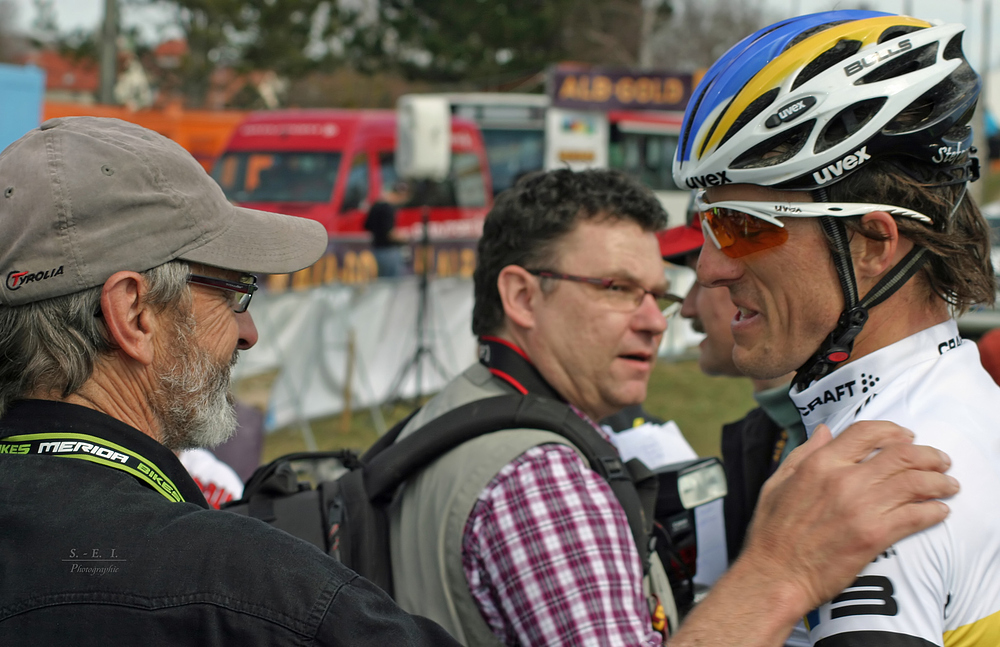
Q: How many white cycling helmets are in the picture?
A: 1